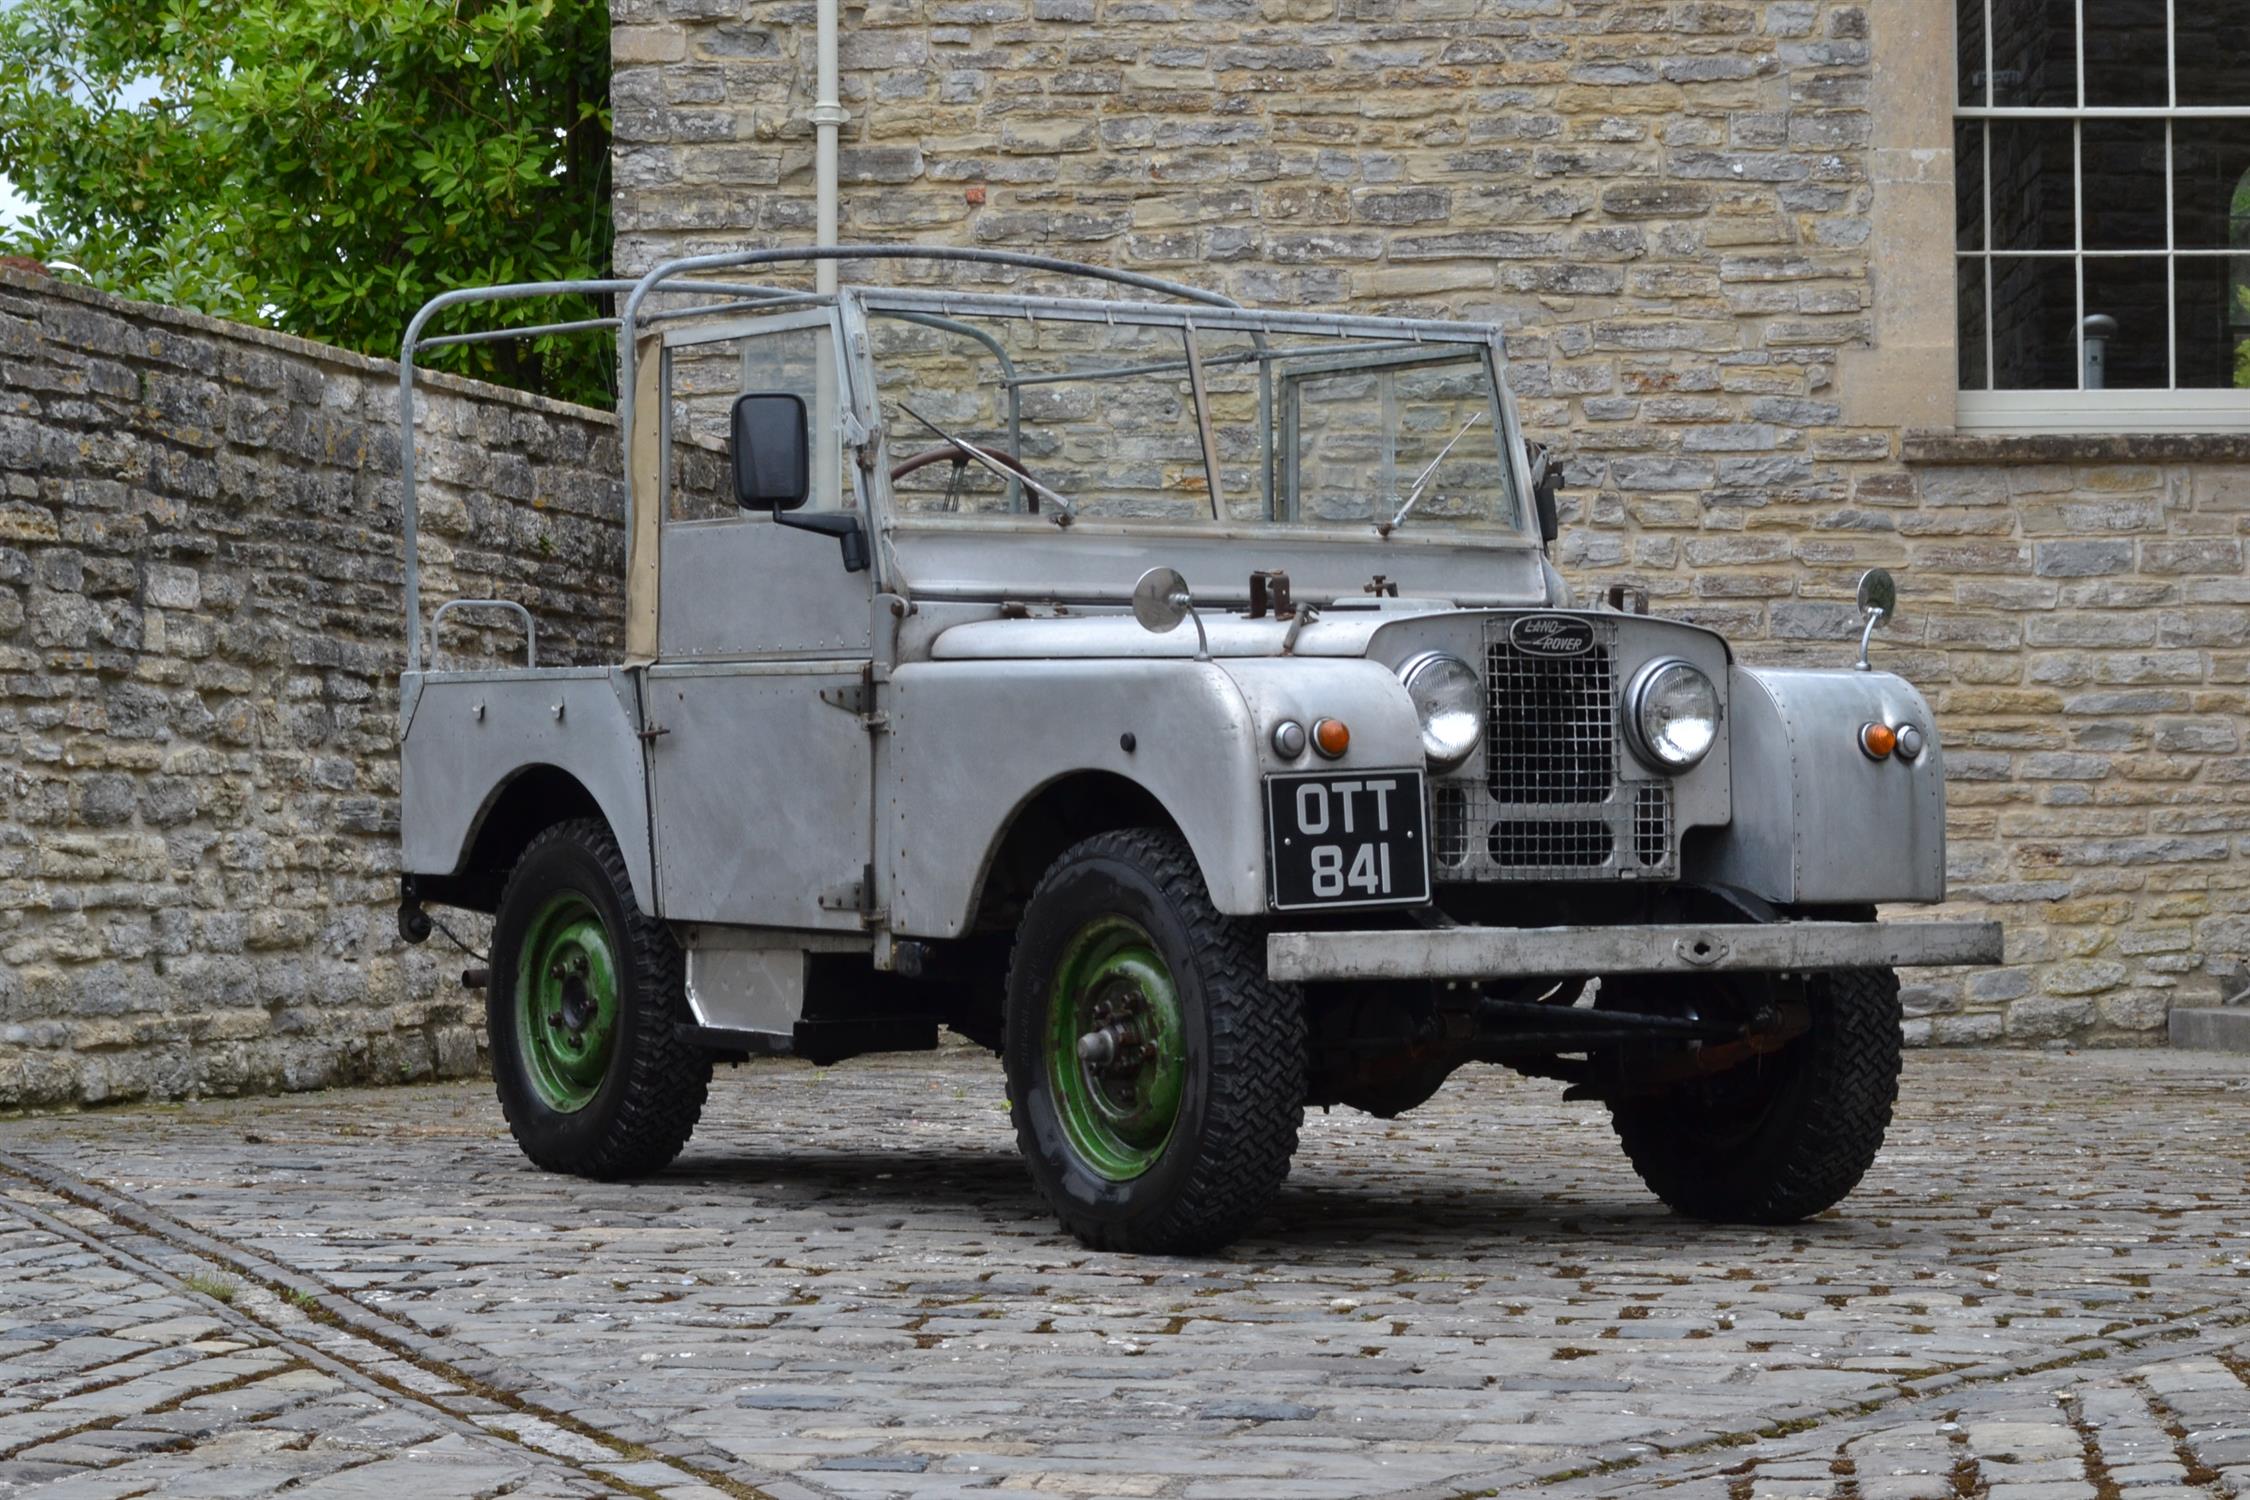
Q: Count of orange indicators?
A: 2